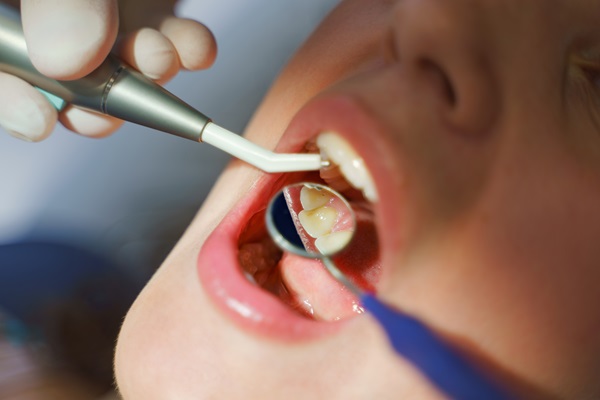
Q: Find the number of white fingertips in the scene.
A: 5